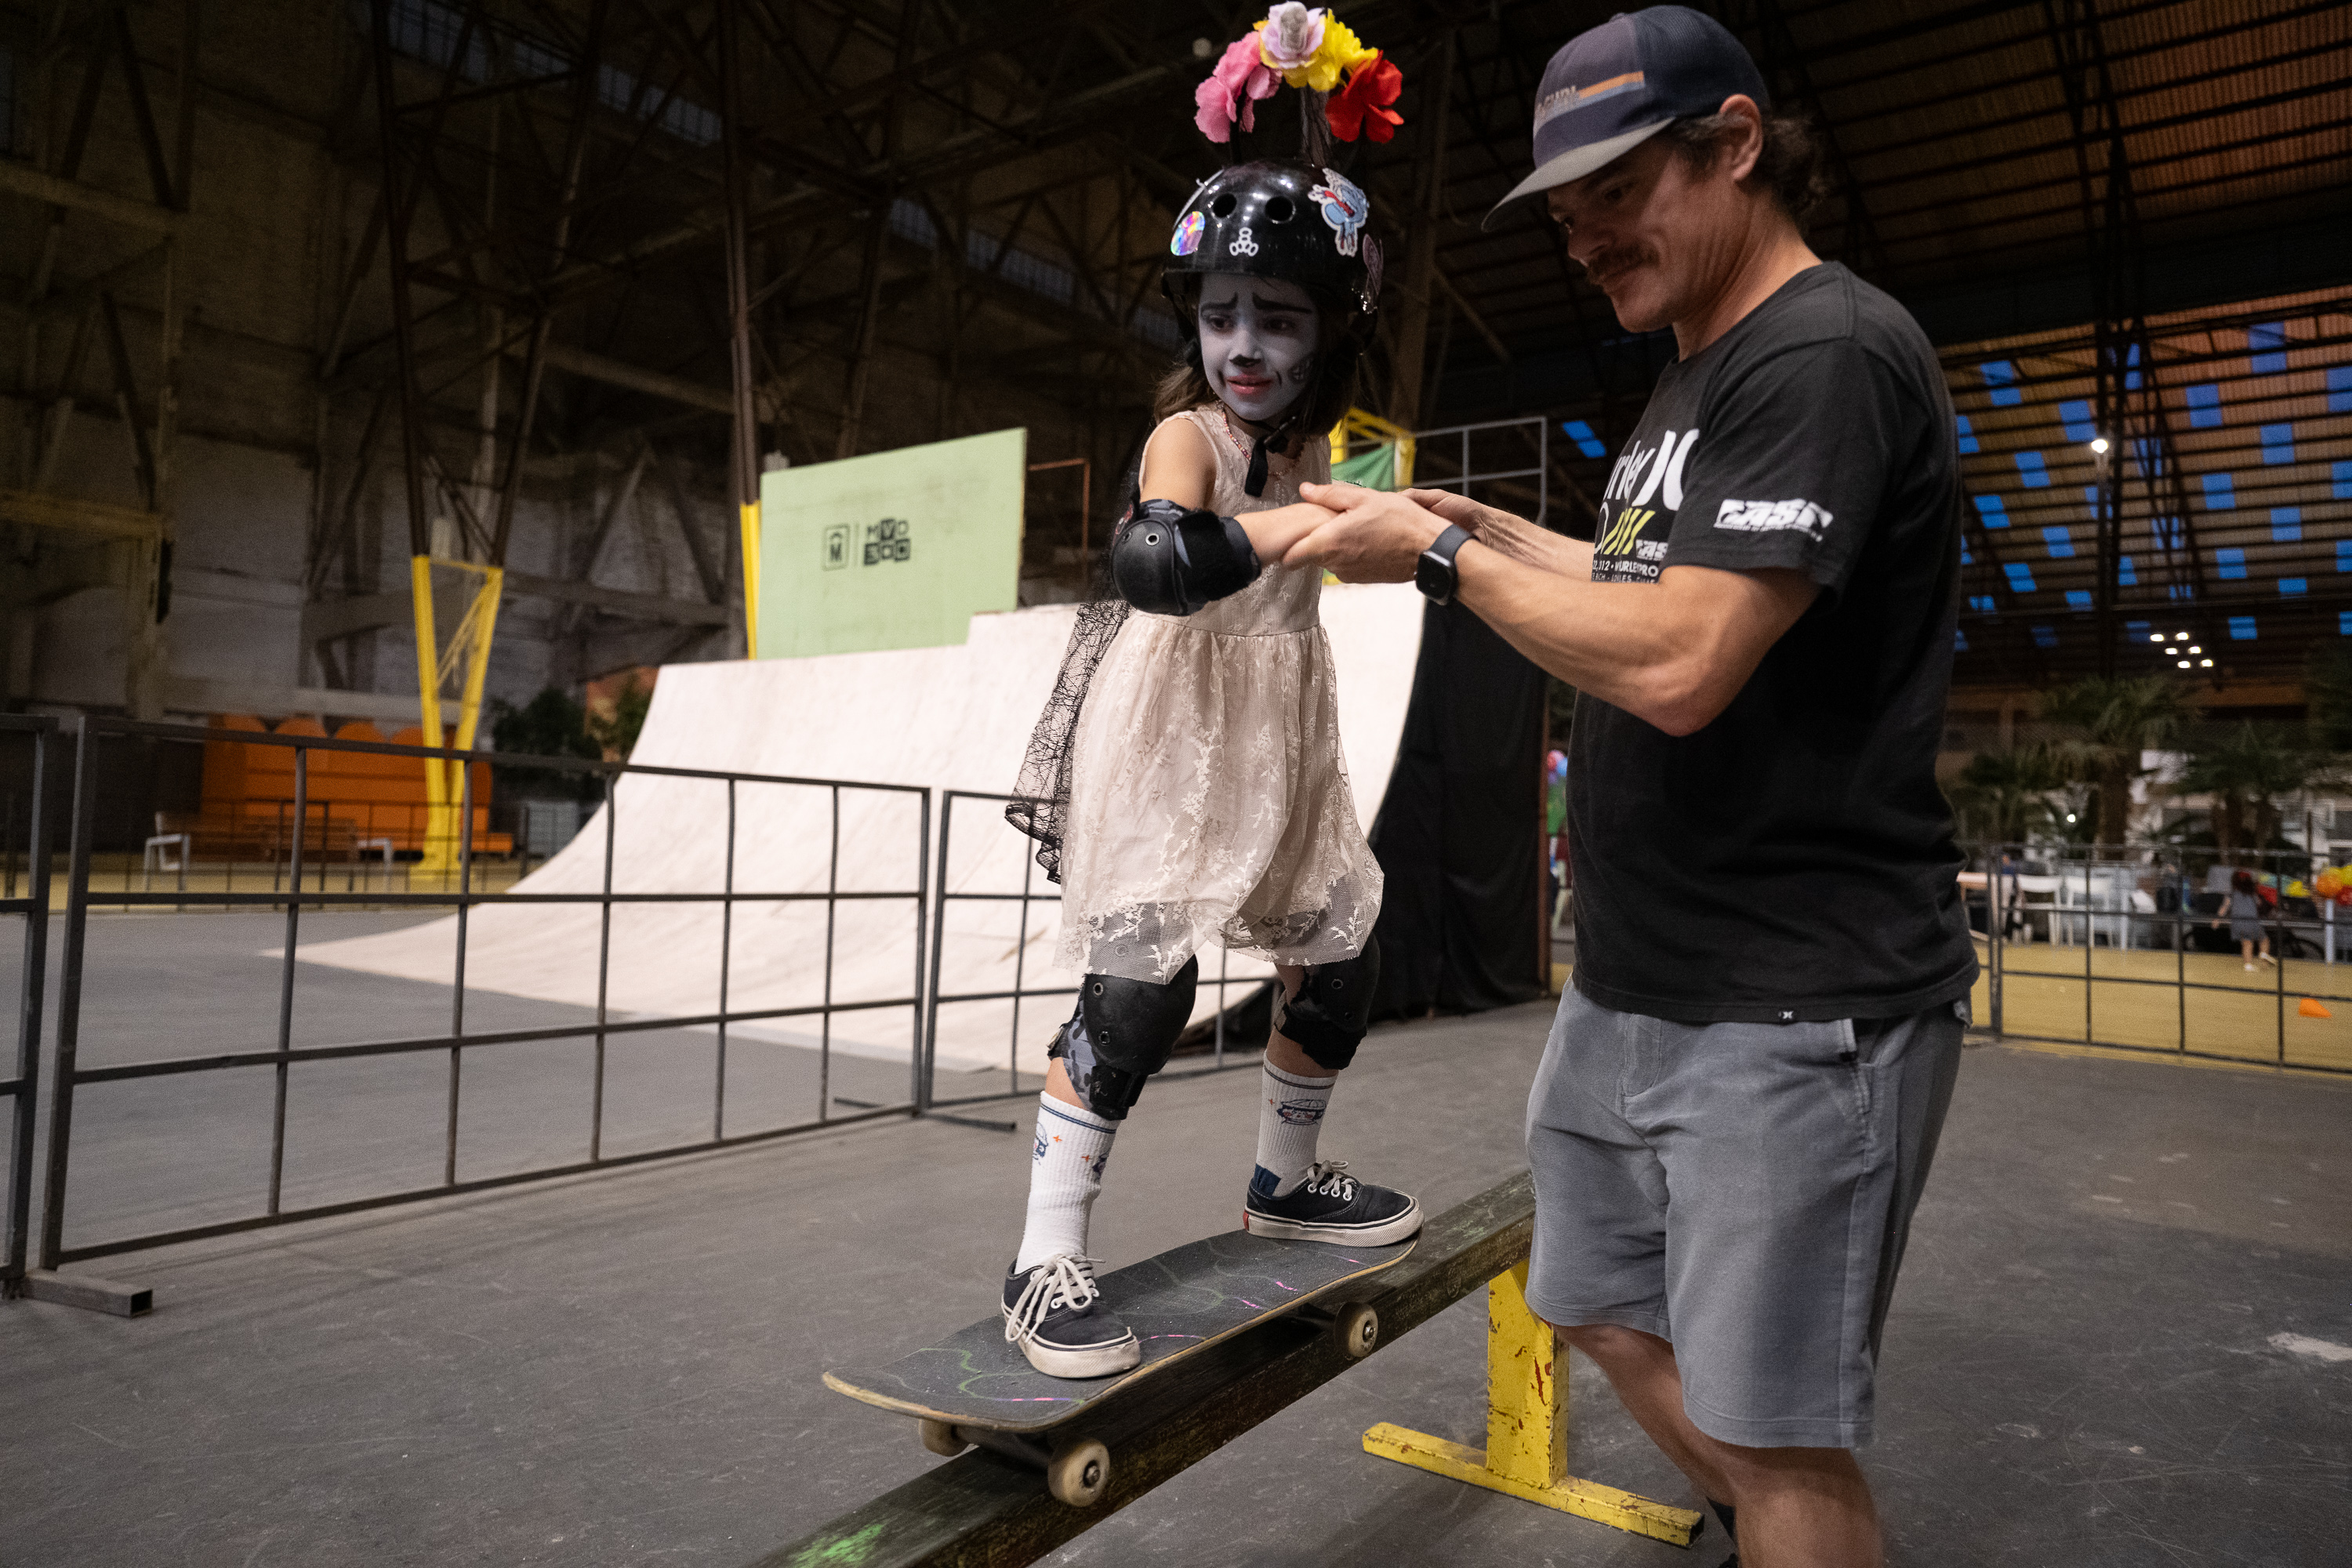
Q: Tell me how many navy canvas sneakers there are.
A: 2